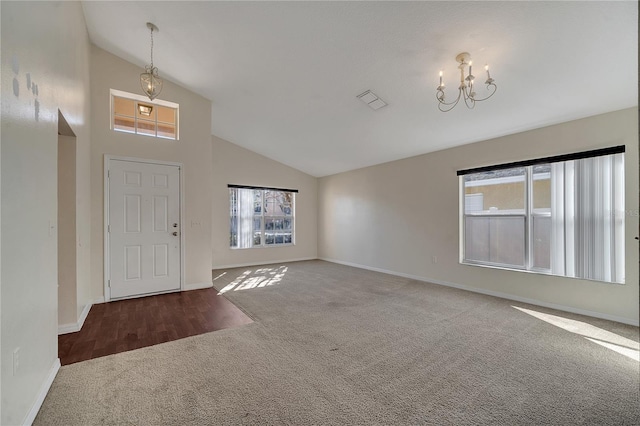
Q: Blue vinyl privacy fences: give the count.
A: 0